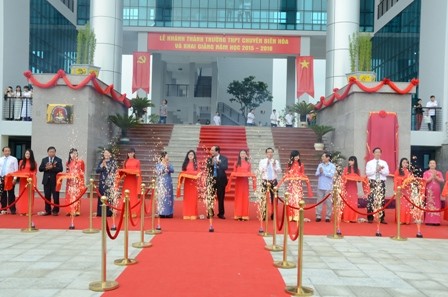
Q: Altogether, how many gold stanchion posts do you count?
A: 12